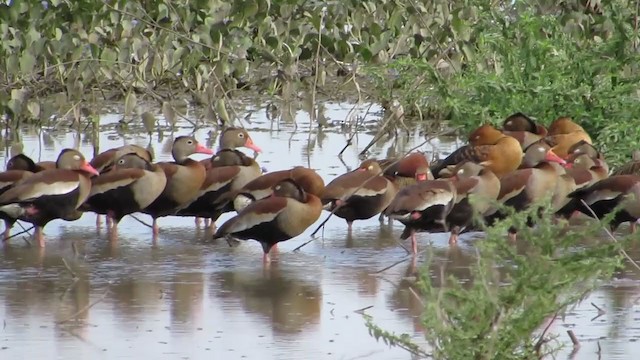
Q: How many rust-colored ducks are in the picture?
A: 2